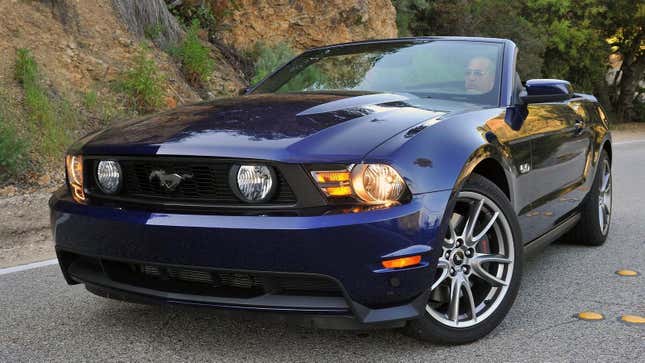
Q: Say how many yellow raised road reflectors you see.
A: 3